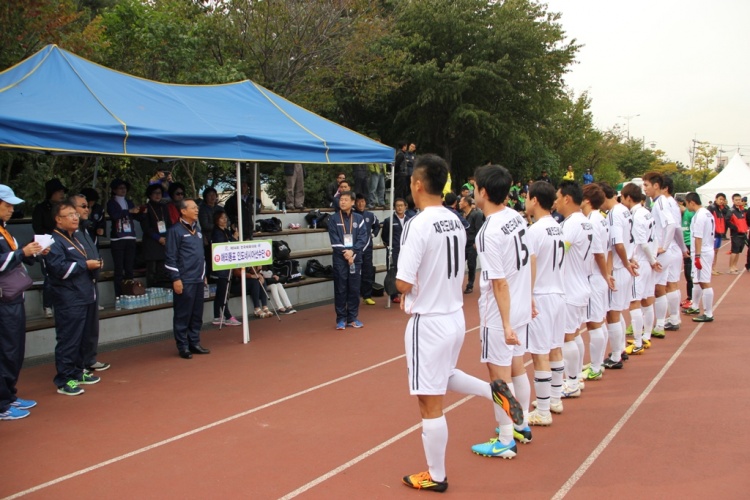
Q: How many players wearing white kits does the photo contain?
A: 10